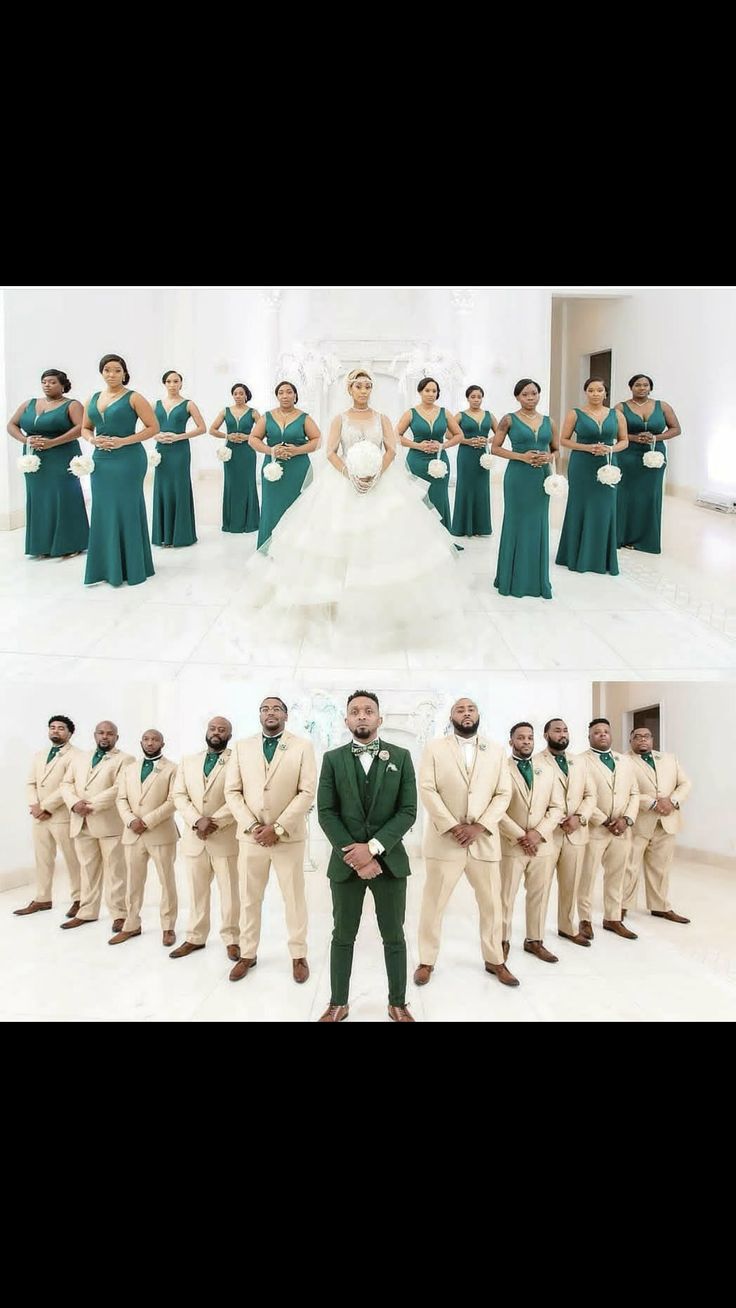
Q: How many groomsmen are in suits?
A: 10